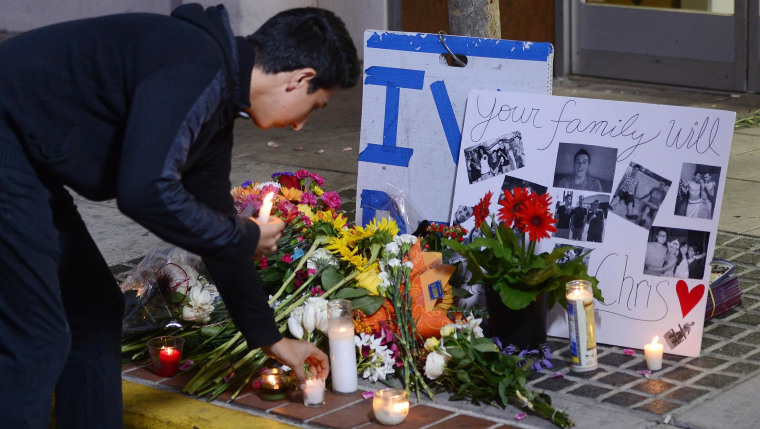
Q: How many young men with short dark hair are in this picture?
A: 1